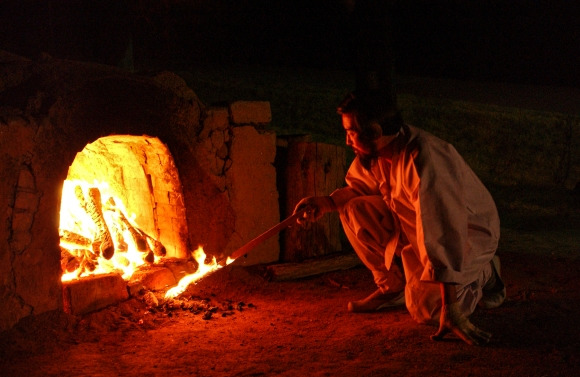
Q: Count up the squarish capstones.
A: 1